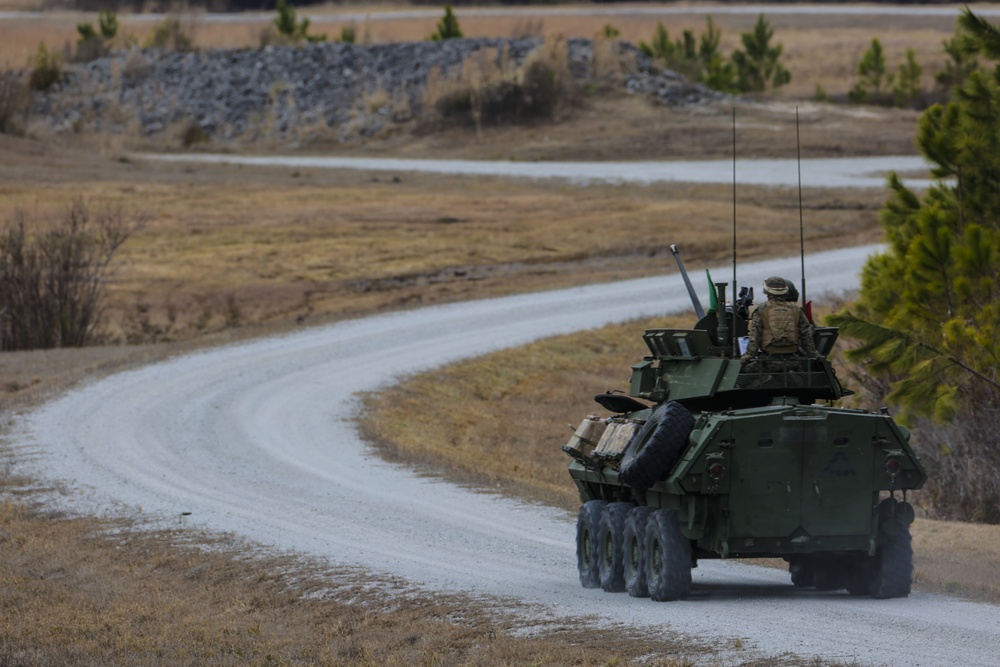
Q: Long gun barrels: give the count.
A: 1